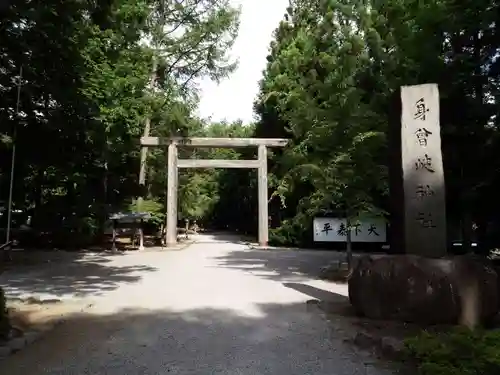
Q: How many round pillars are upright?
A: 2